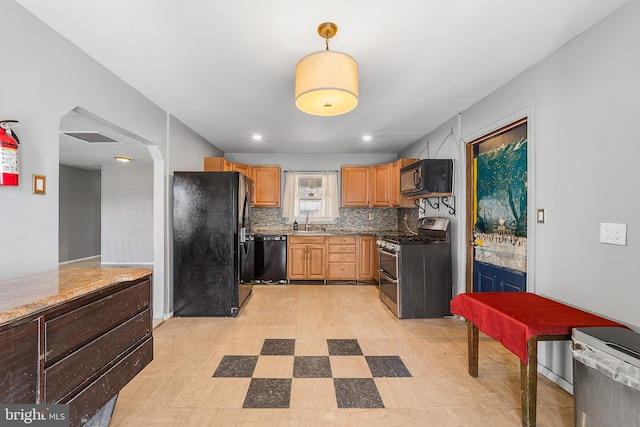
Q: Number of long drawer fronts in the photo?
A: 3